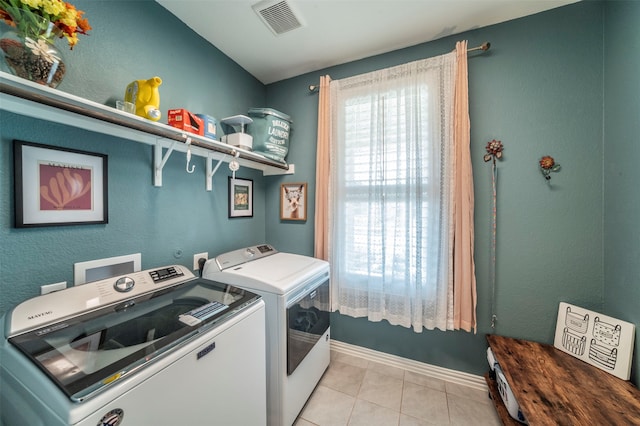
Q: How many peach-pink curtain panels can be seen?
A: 2